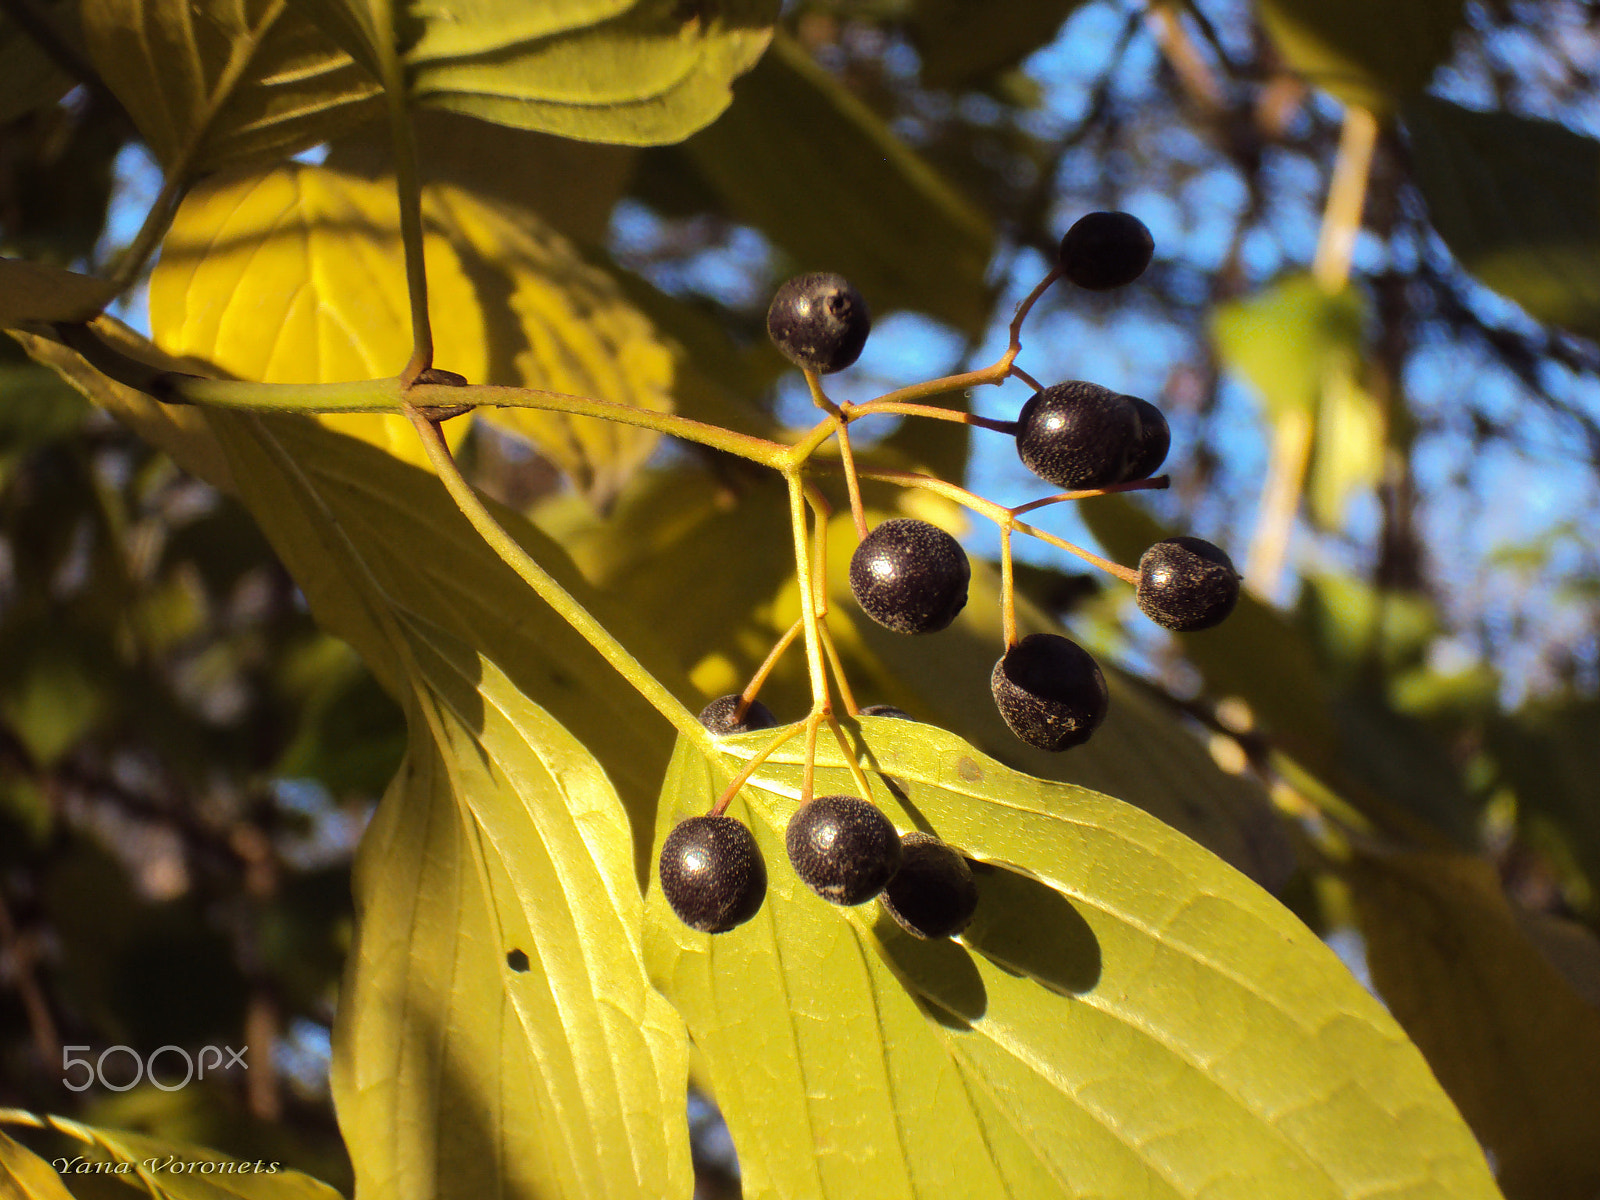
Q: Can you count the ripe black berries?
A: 12